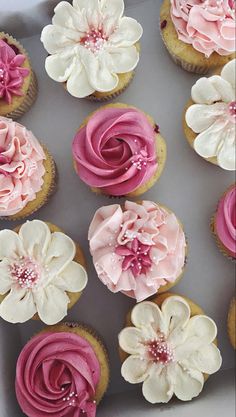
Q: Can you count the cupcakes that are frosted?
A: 11